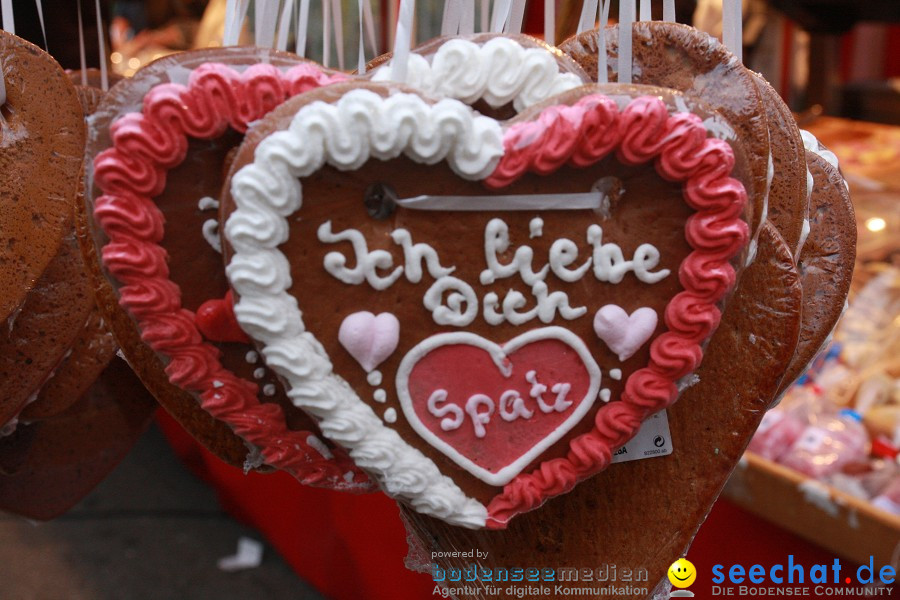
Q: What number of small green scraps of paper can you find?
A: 0